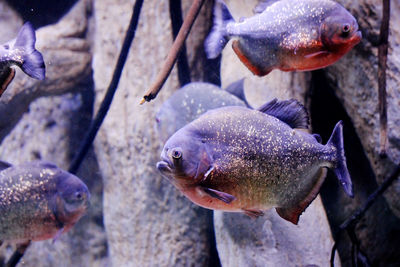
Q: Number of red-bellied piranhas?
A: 5